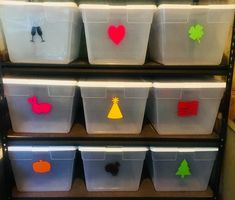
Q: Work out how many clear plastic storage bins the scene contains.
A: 9